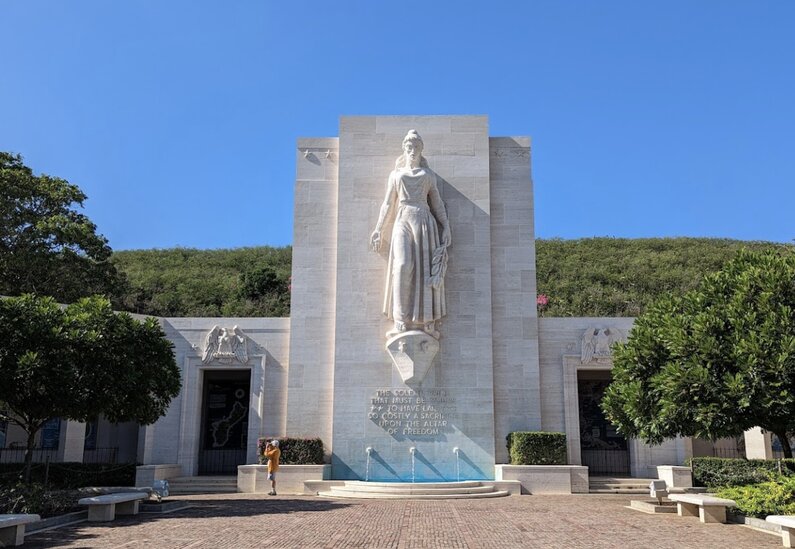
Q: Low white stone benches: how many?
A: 4